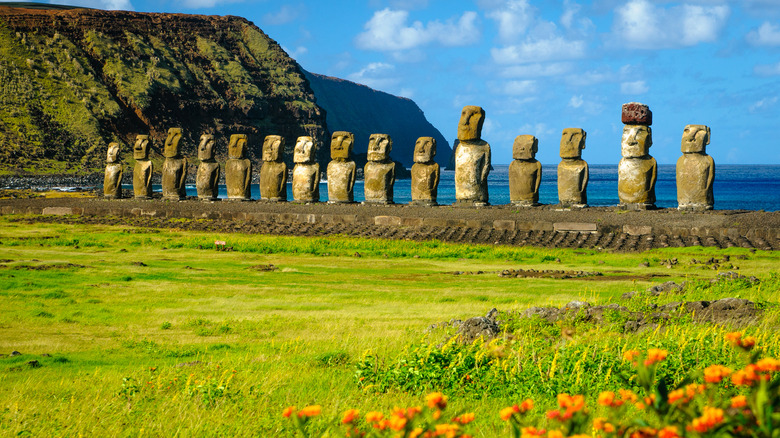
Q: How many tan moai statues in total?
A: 15